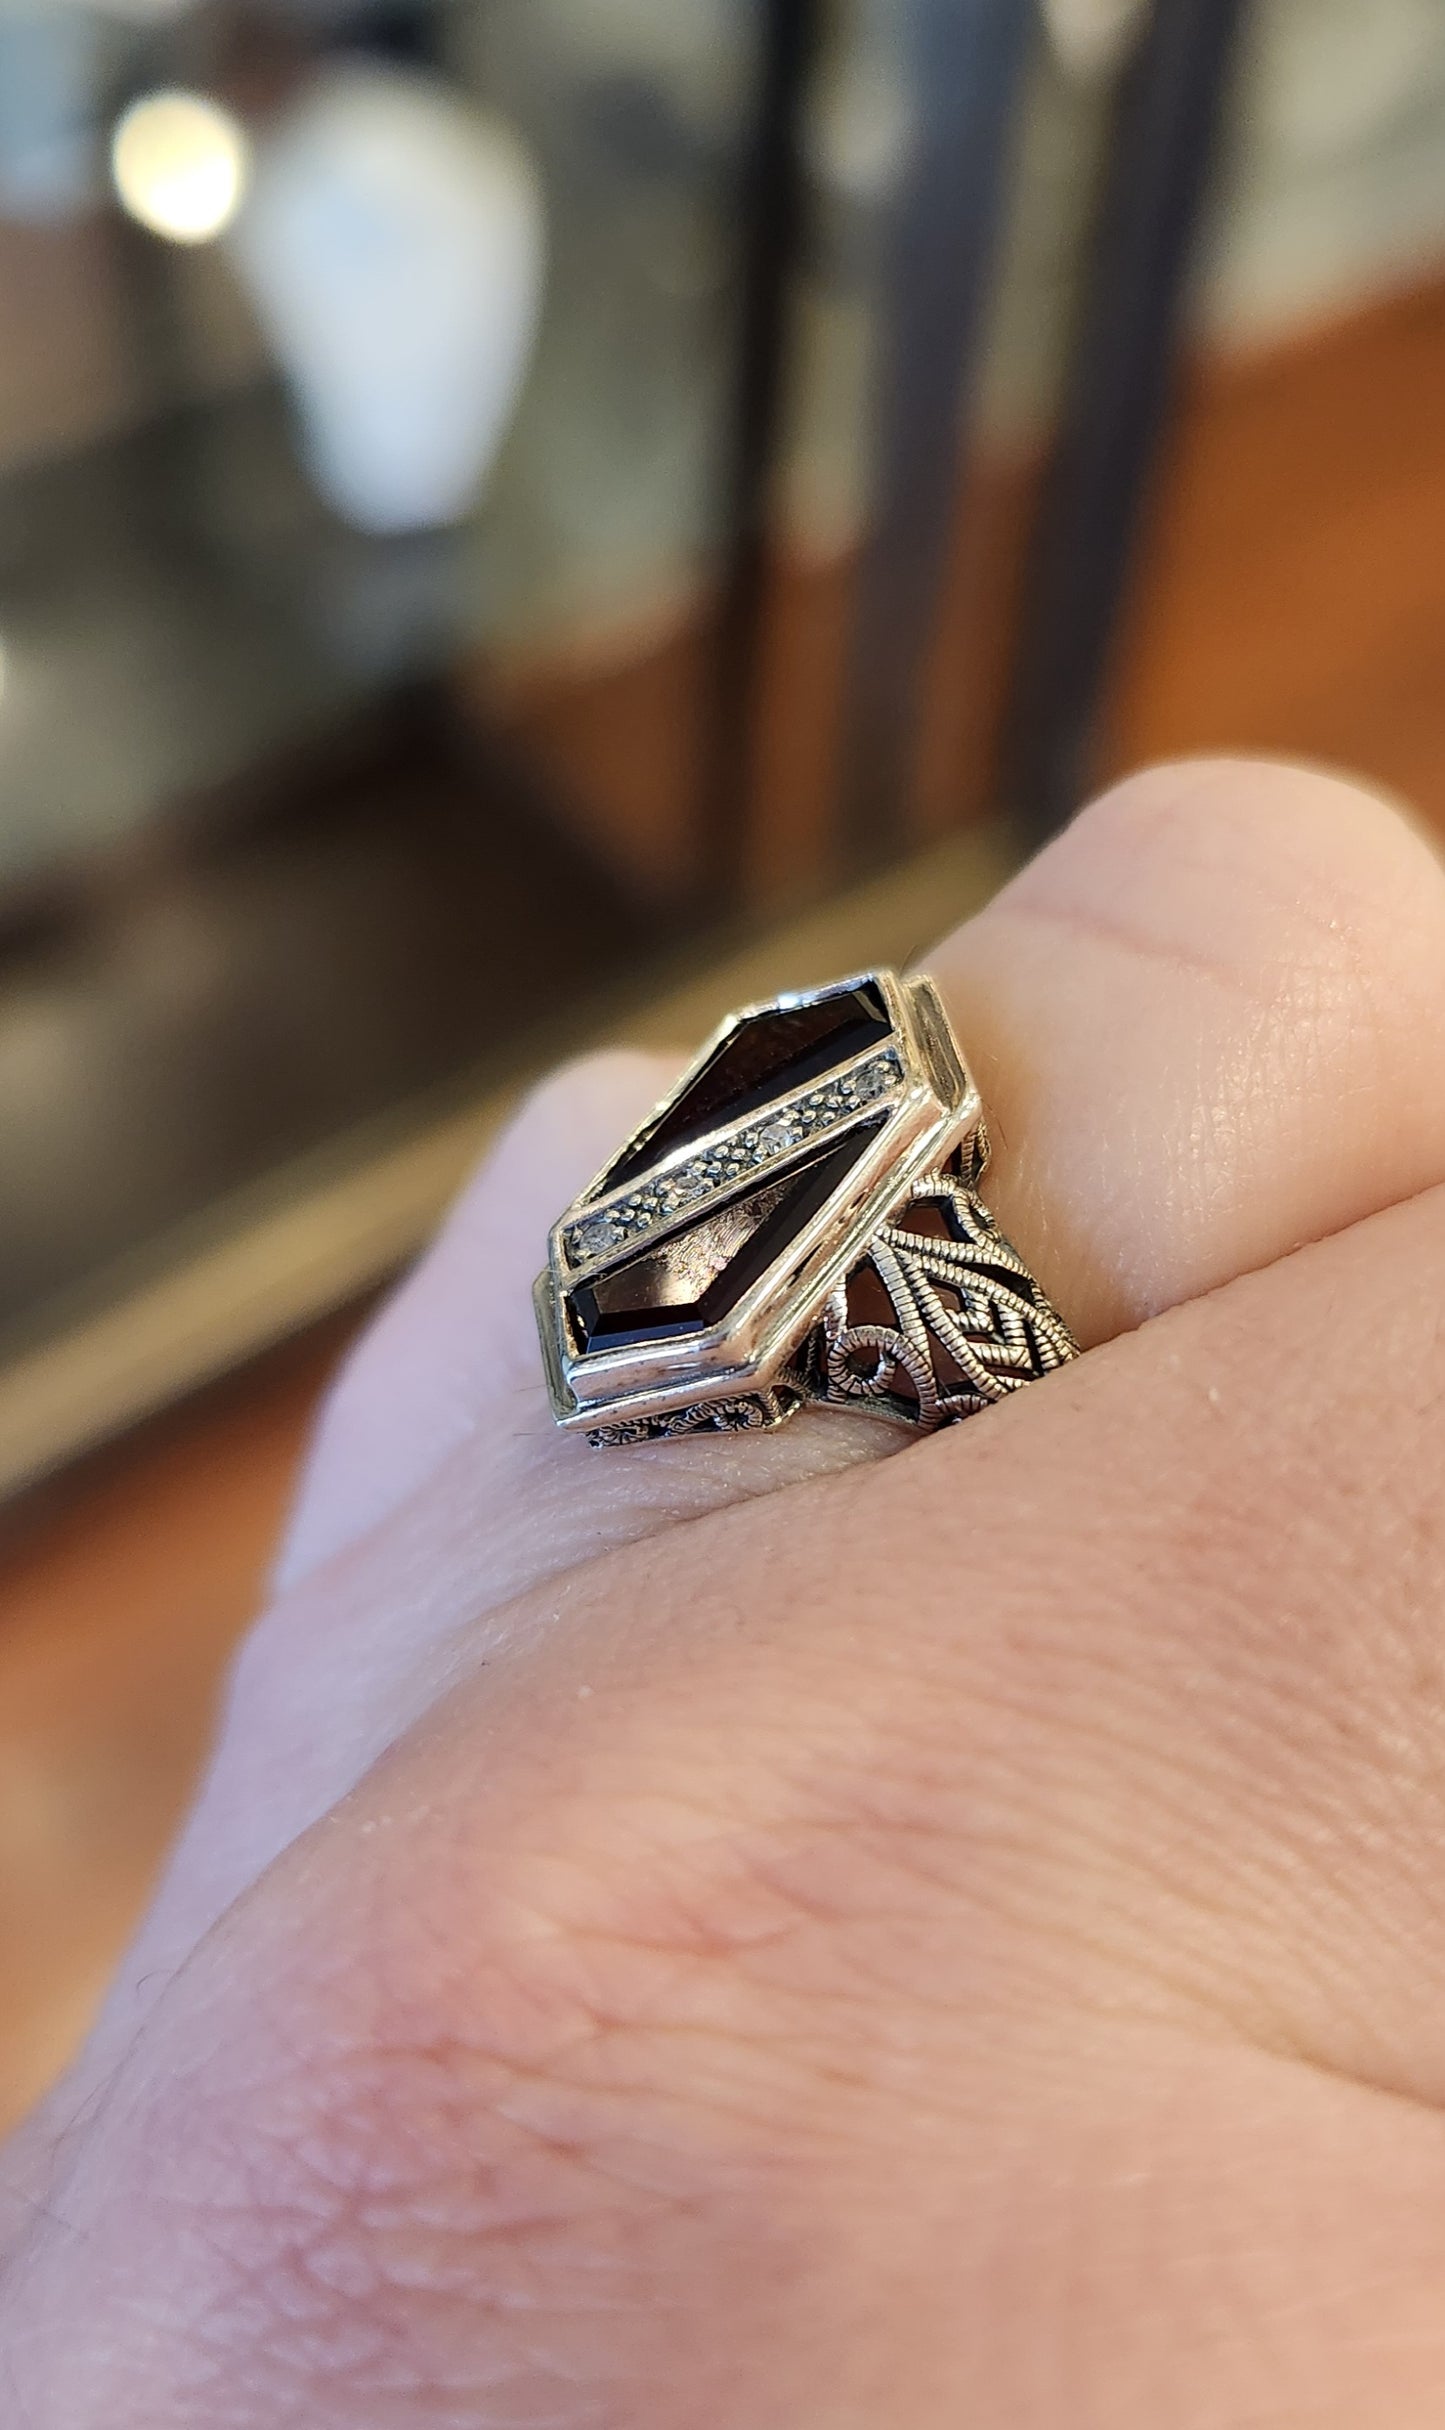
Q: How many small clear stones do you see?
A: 4